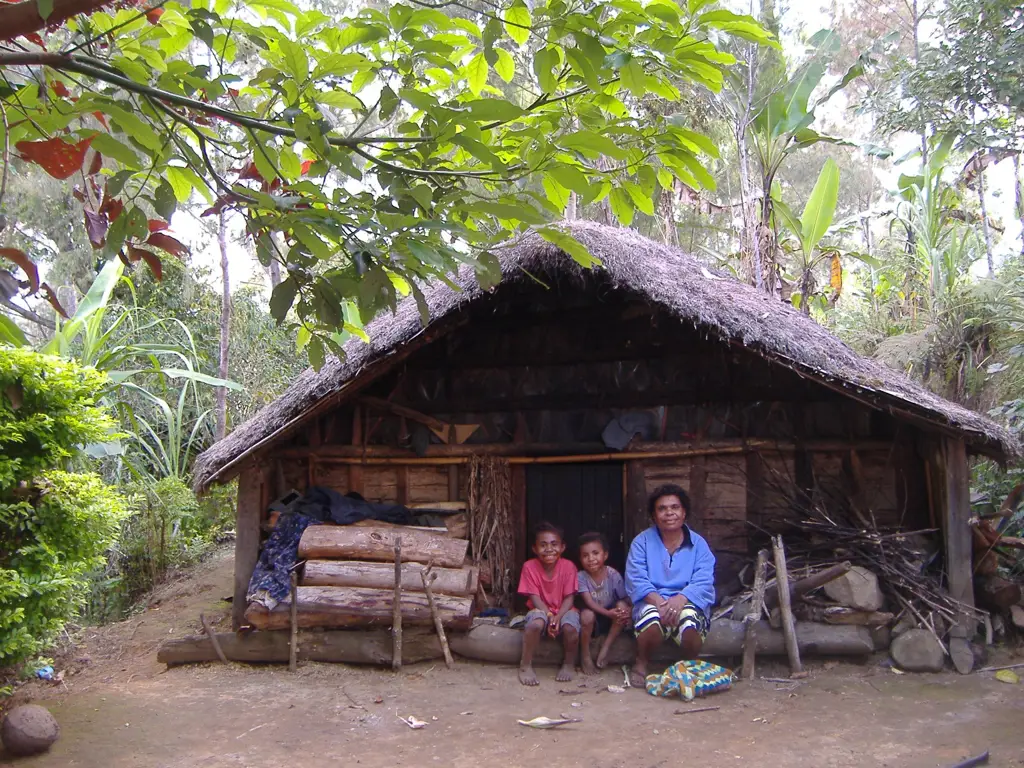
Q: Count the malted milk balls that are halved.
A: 0